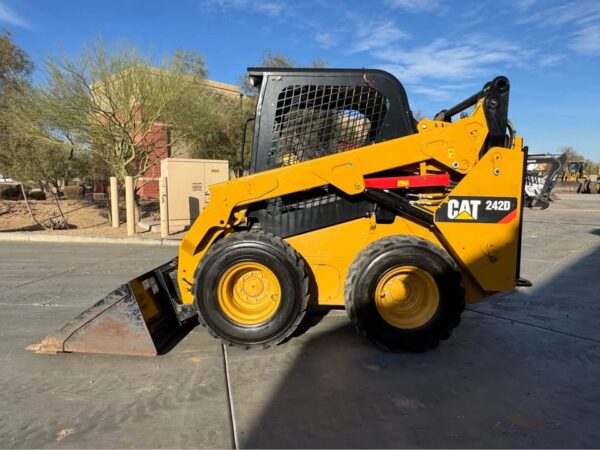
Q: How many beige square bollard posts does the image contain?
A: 3